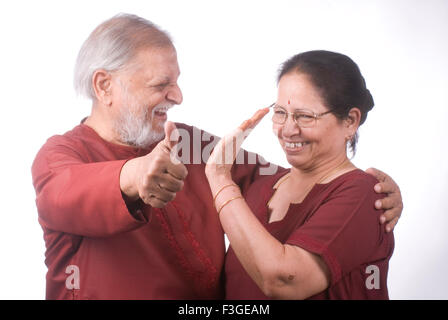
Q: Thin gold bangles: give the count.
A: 2